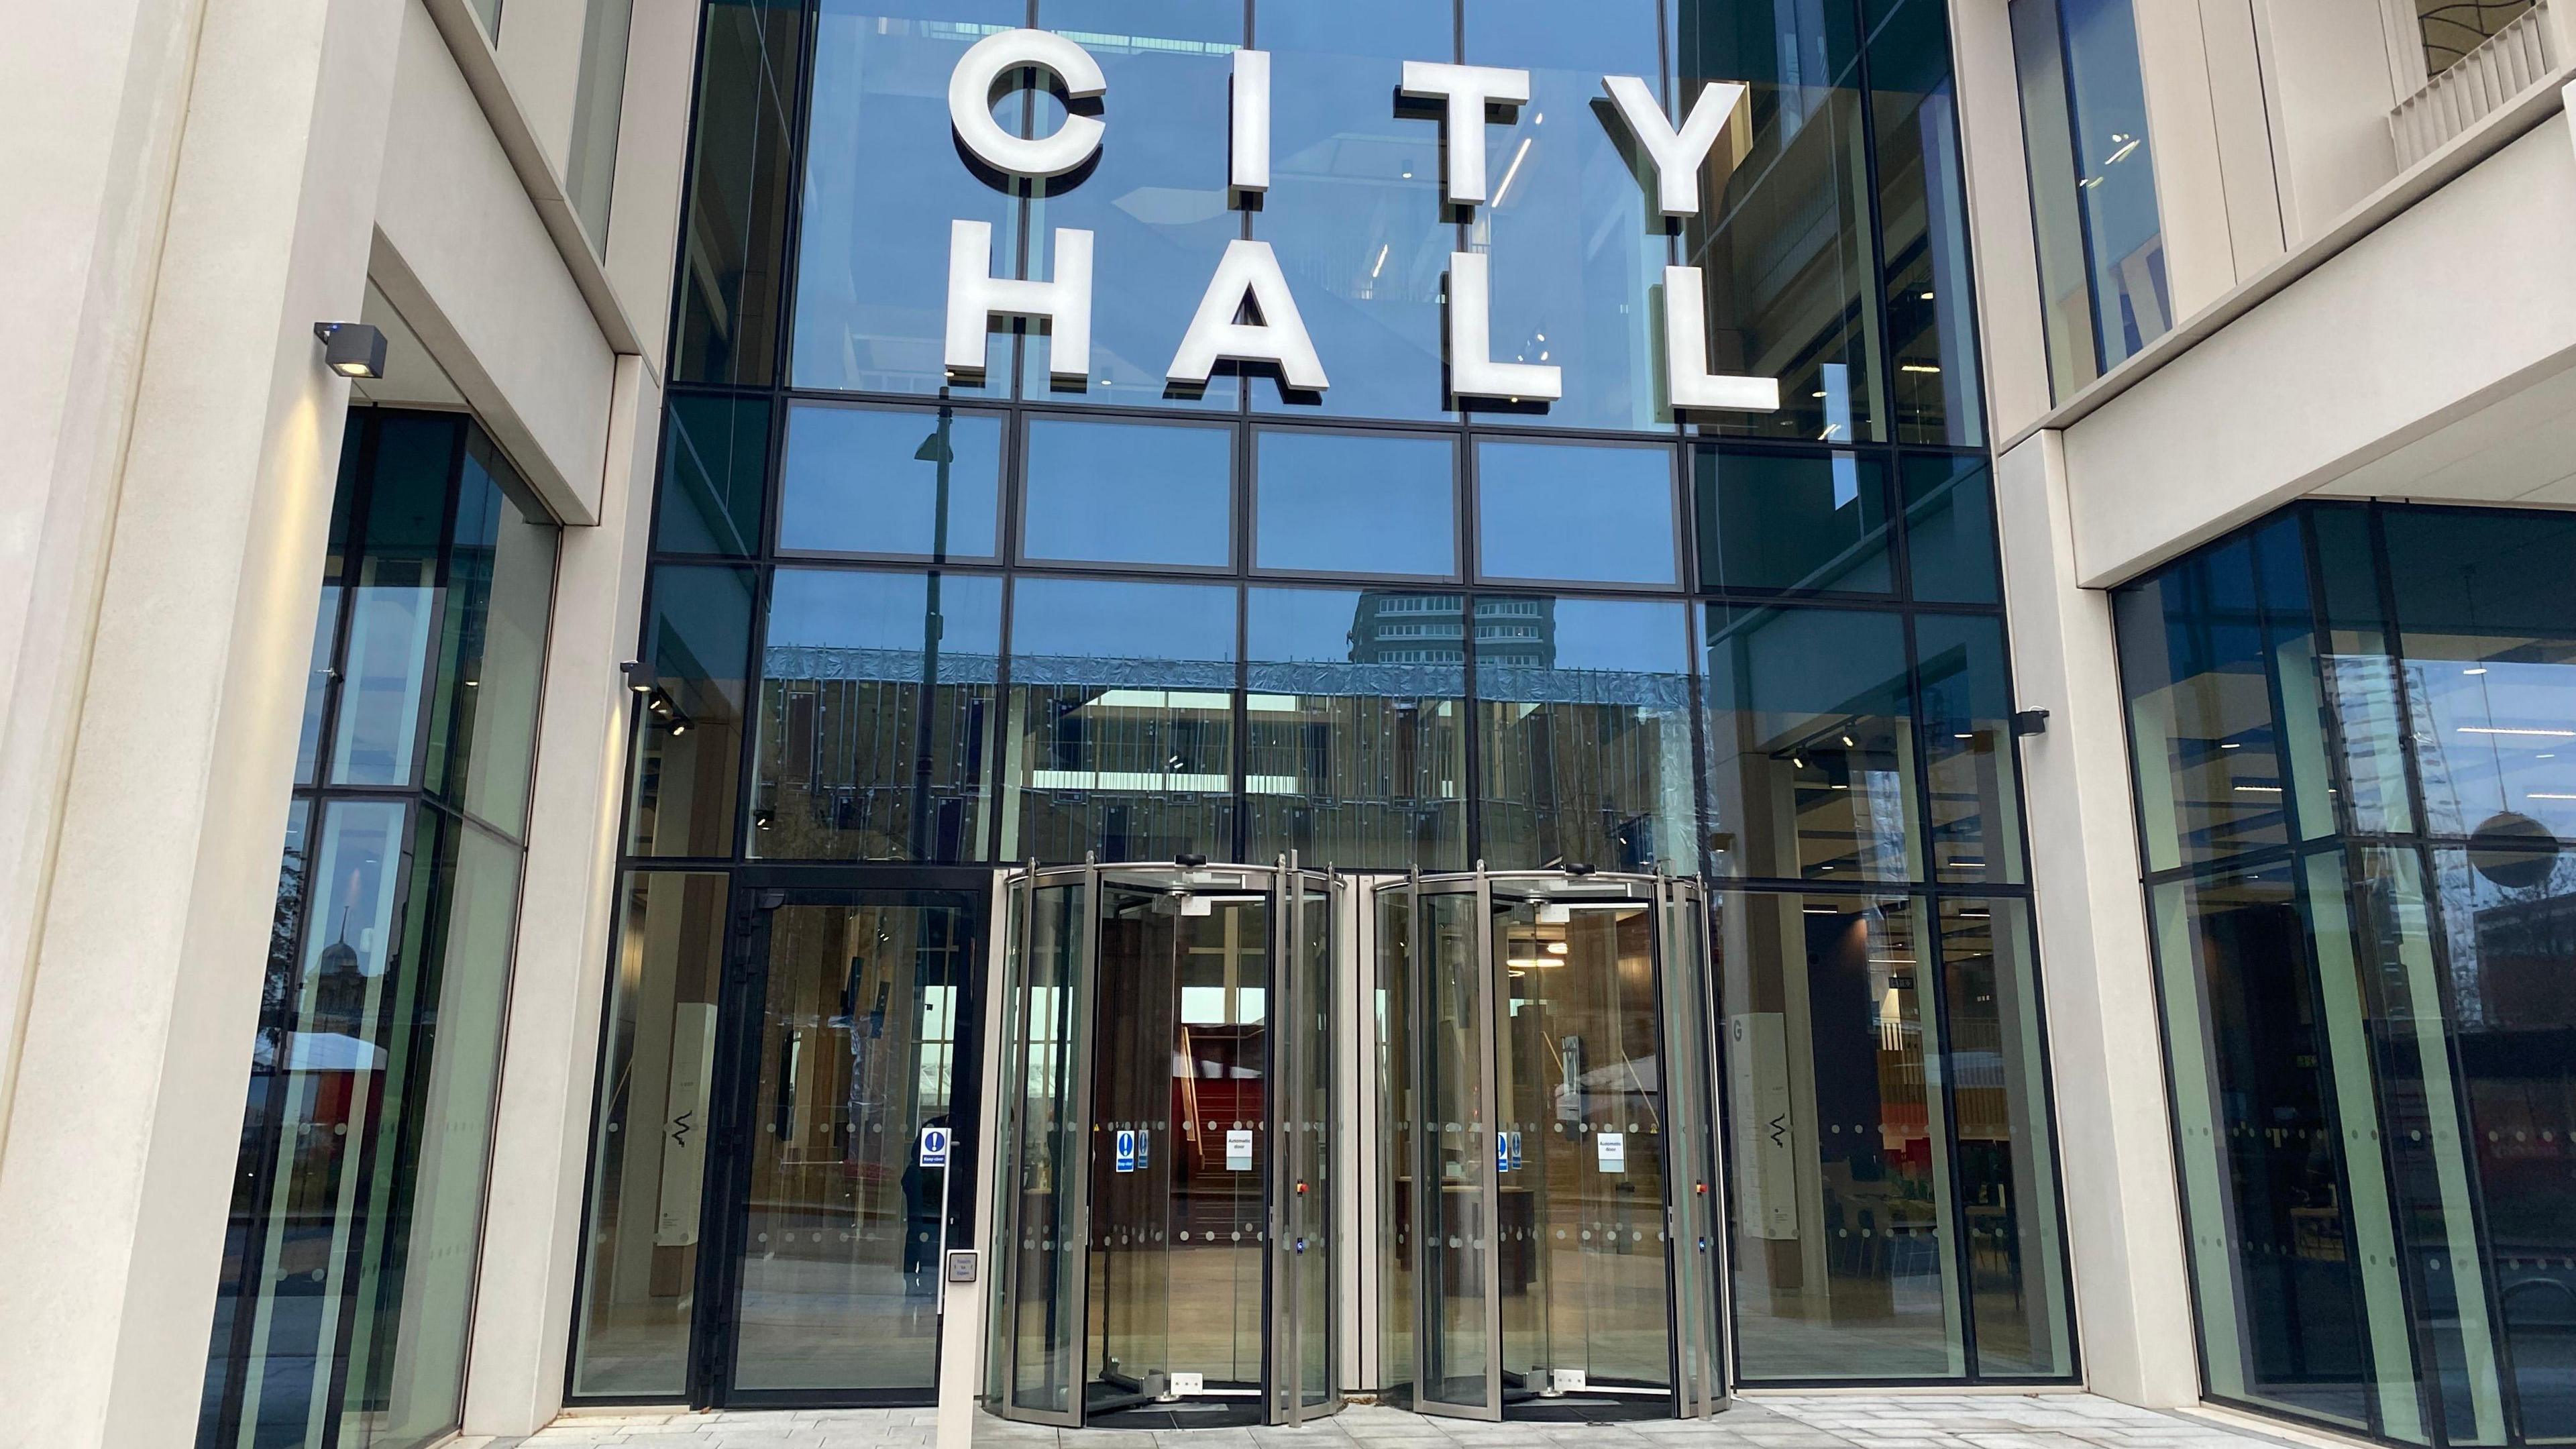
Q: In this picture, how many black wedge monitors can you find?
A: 0